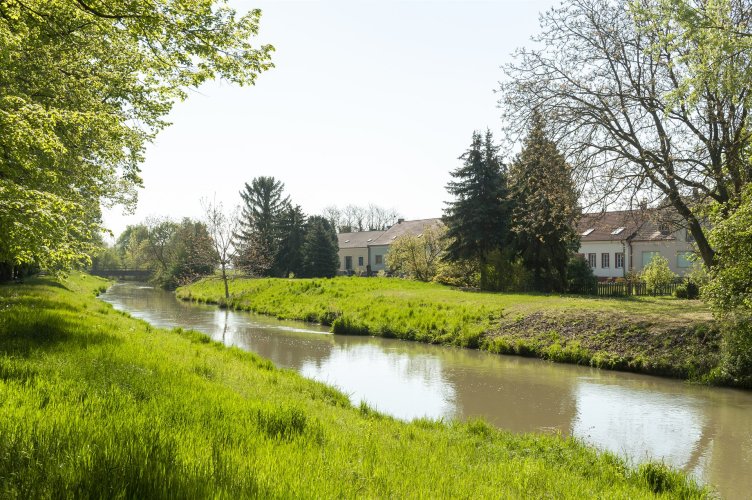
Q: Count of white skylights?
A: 6